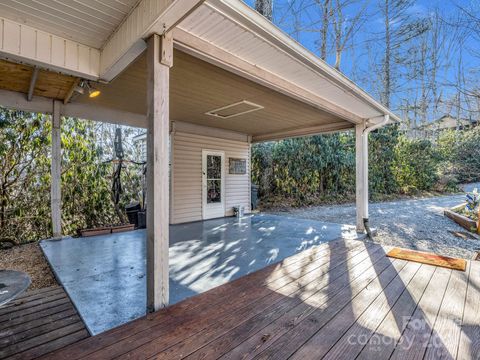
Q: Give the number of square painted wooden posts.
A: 3